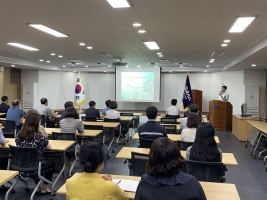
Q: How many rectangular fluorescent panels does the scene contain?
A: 5